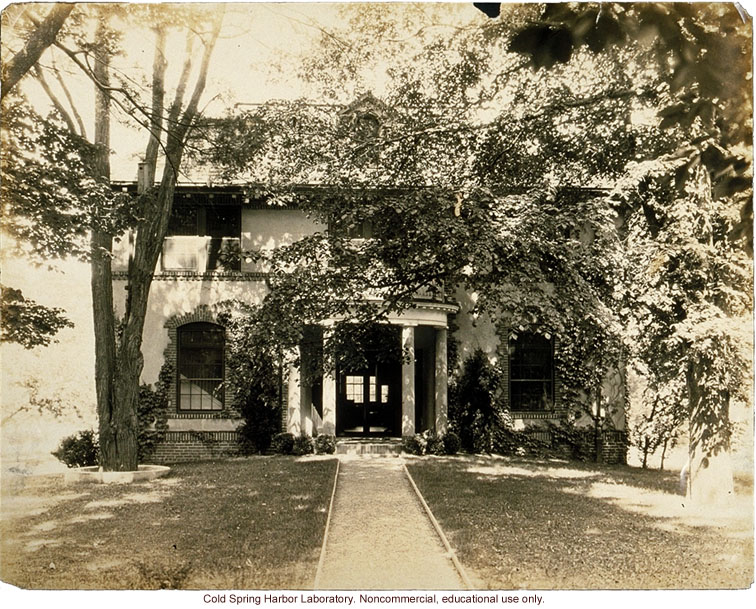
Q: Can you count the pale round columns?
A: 4